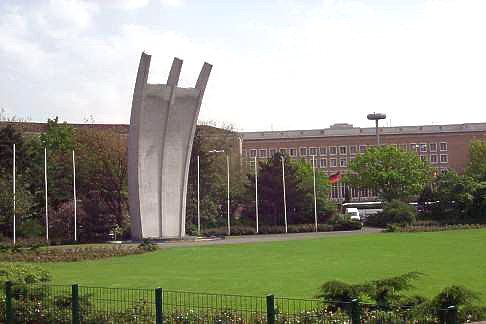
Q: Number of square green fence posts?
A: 6